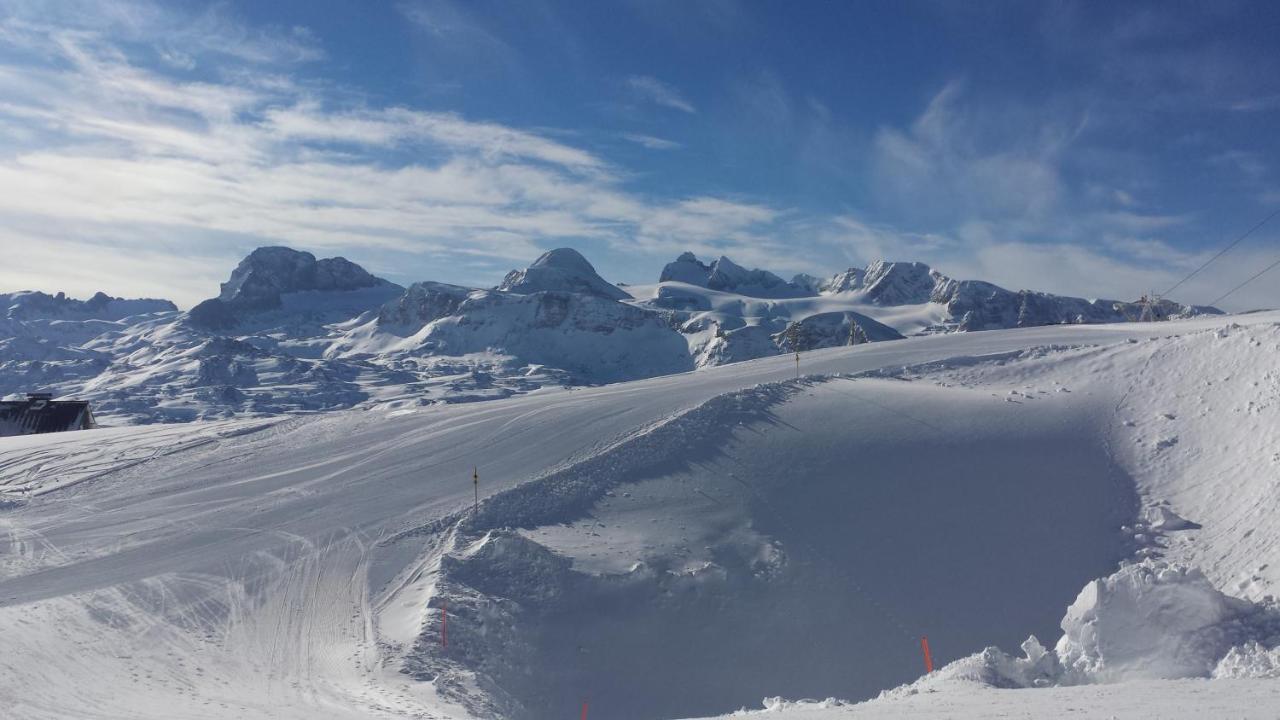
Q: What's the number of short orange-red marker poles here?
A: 3